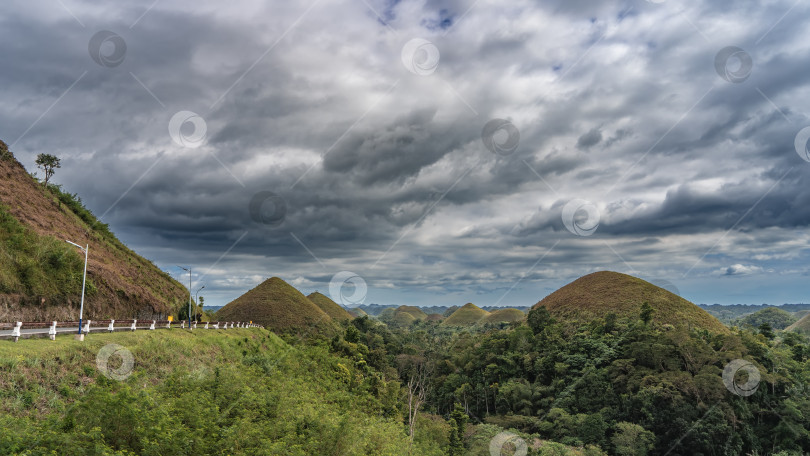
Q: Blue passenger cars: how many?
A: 0